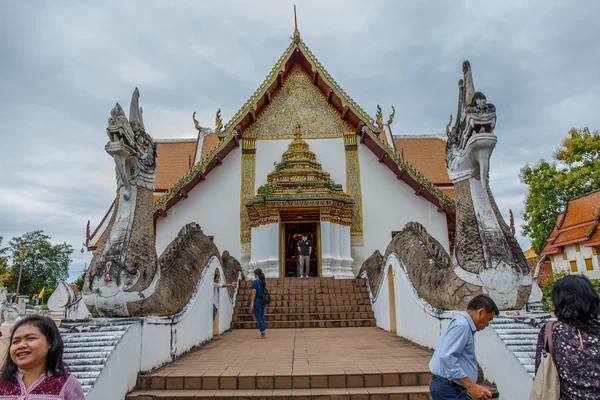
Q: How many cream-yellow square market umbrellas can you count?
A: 0